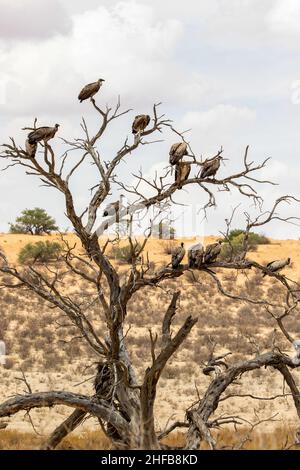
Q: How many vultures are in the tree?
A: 12